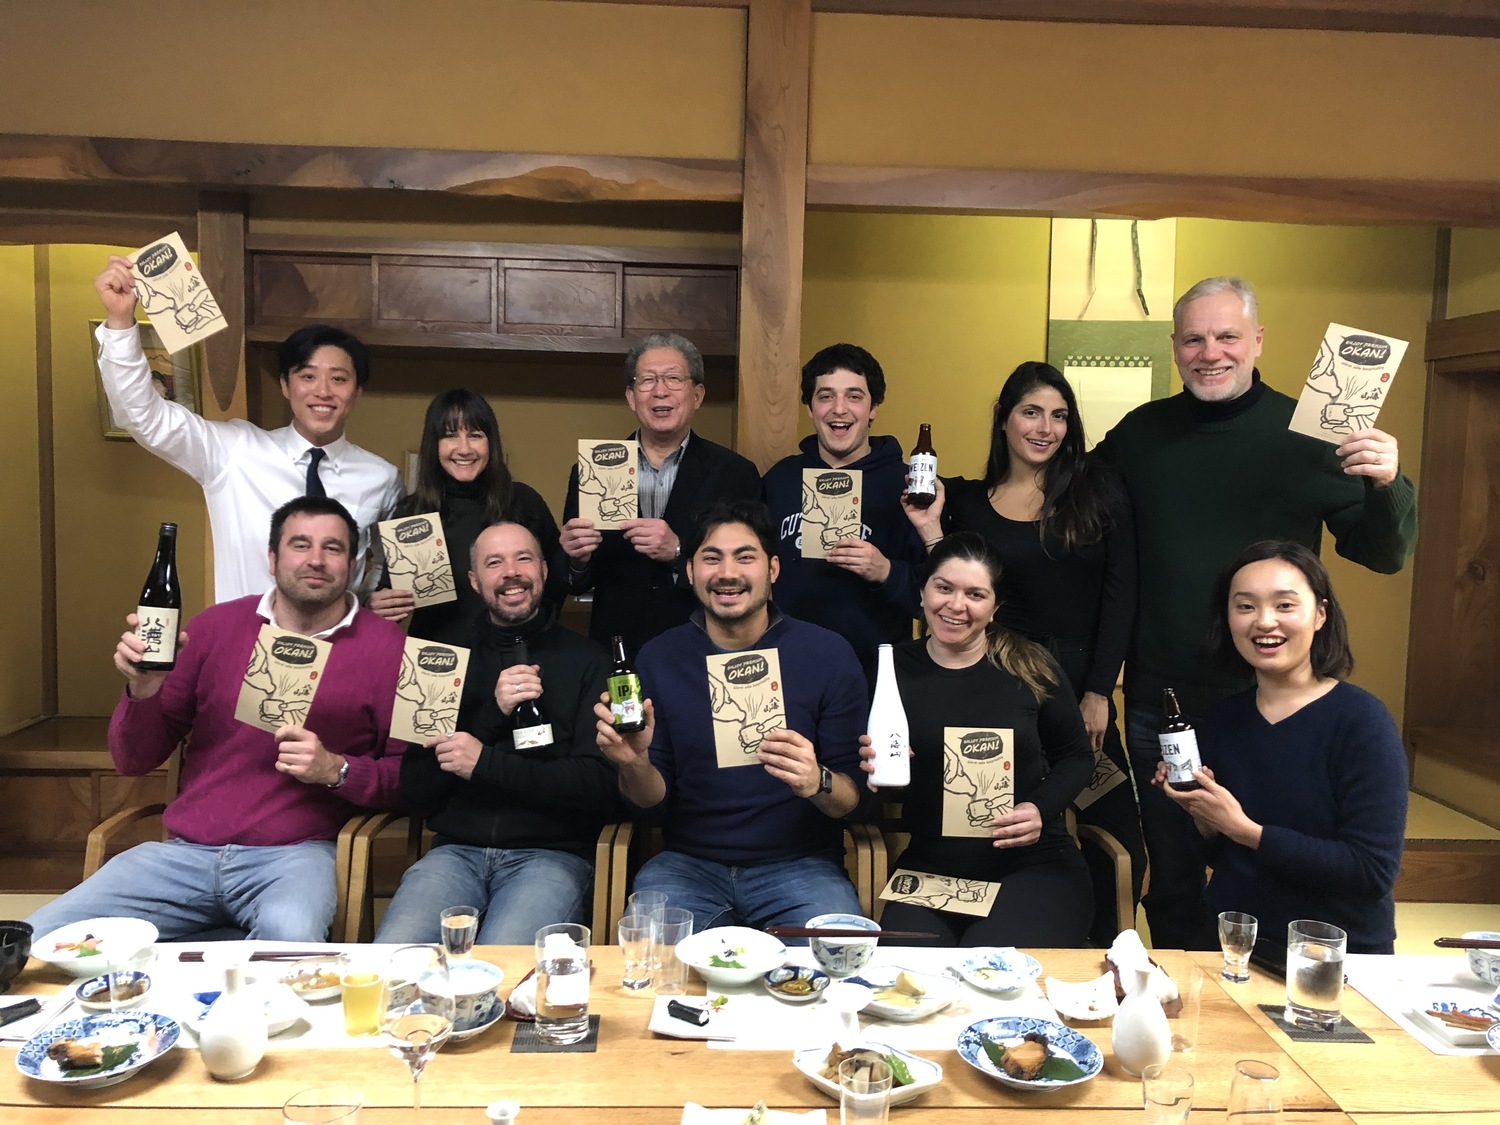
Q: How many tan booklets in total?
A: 11